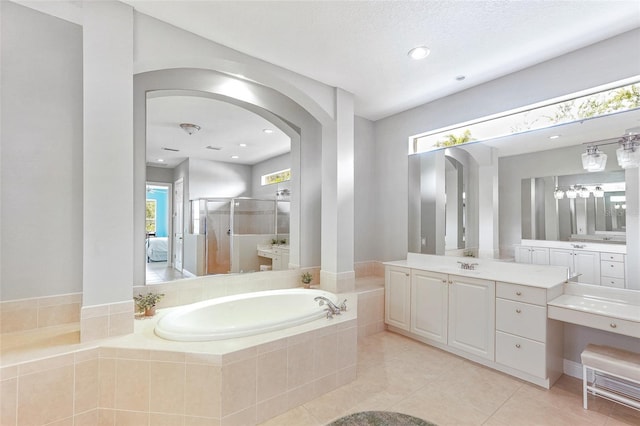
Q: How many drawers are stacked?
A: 3